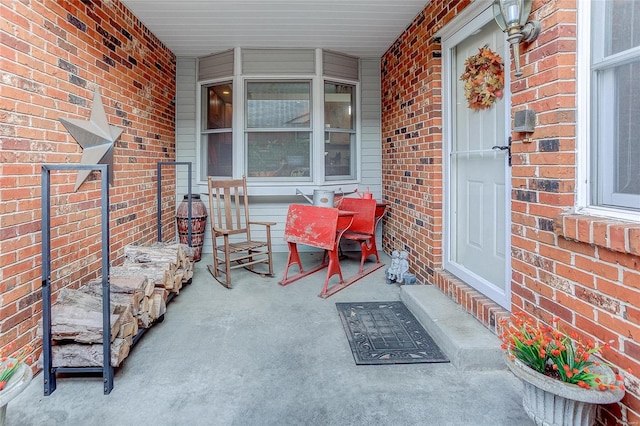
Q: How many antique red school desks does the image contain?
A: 2